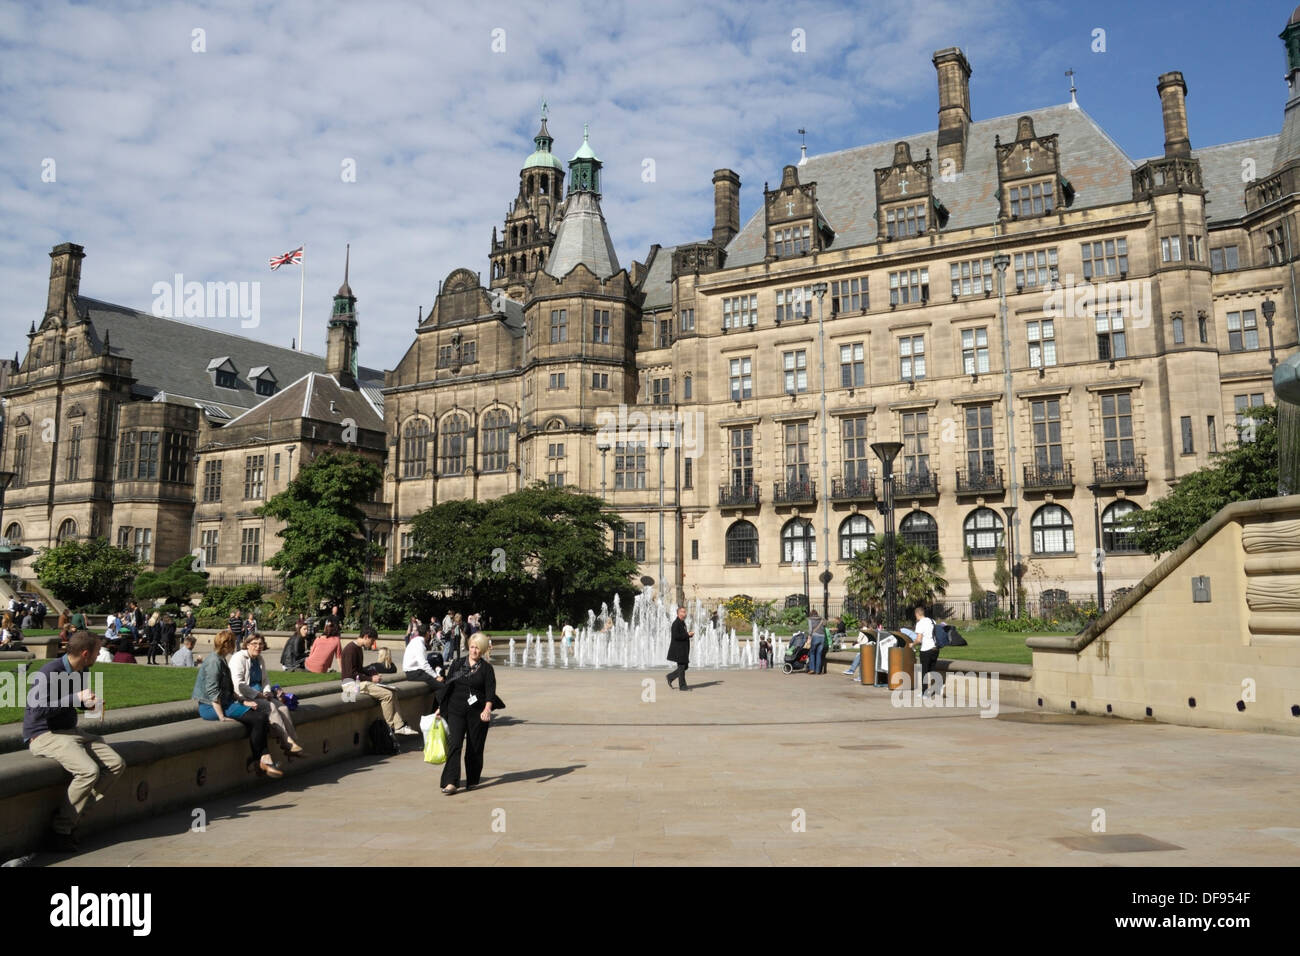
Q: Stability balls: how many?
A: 0